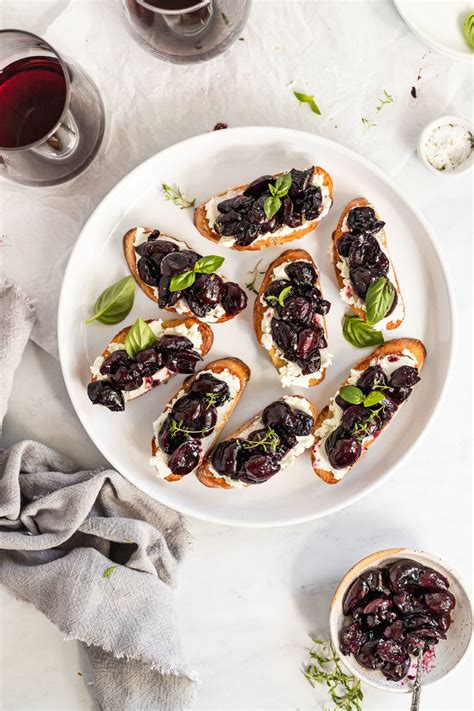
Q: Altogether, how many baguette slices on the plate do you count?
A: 8